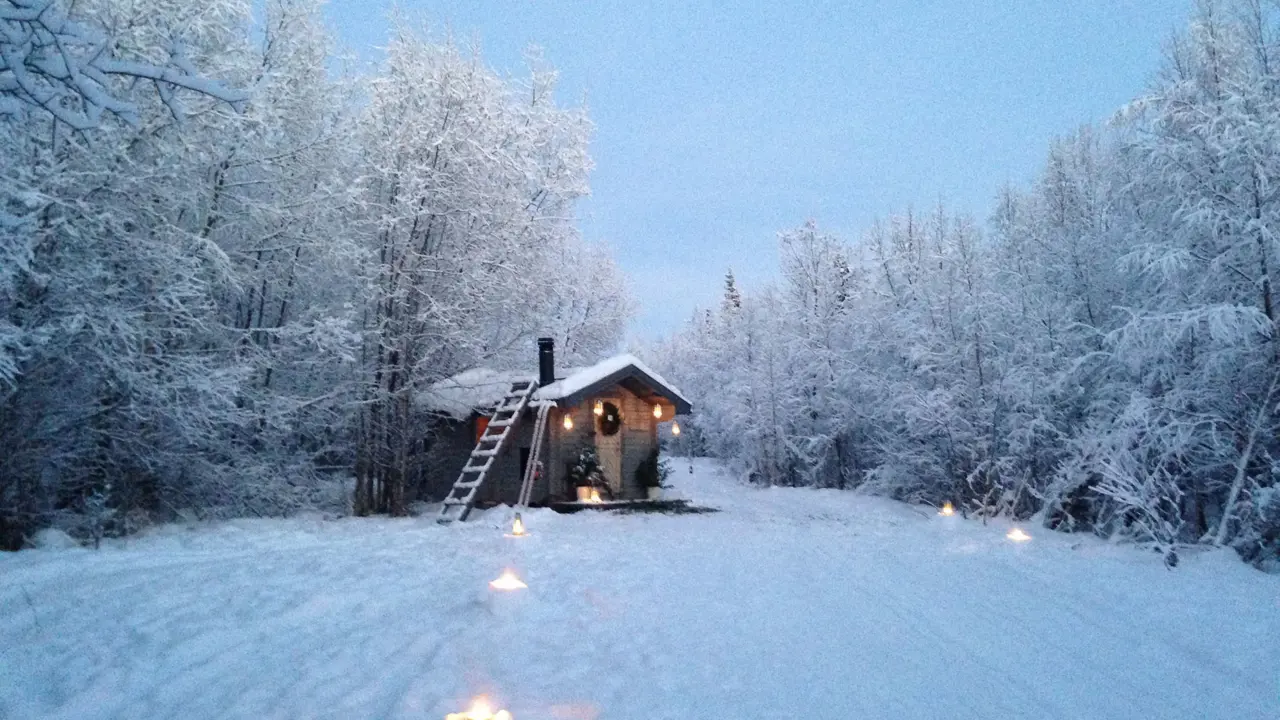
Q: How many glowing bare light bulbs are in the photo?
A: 4